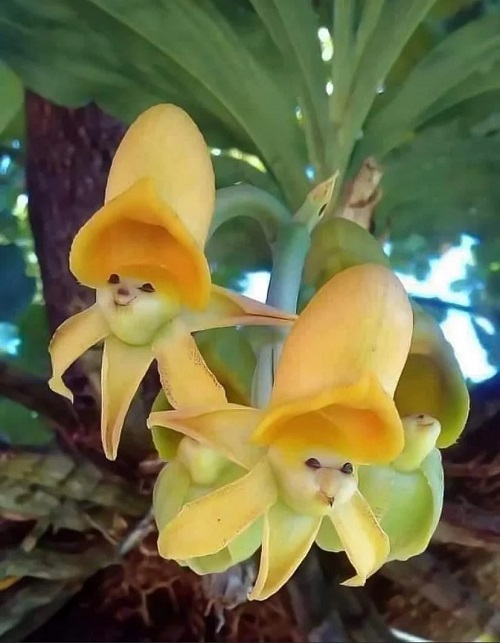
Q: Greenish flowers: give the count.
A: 2